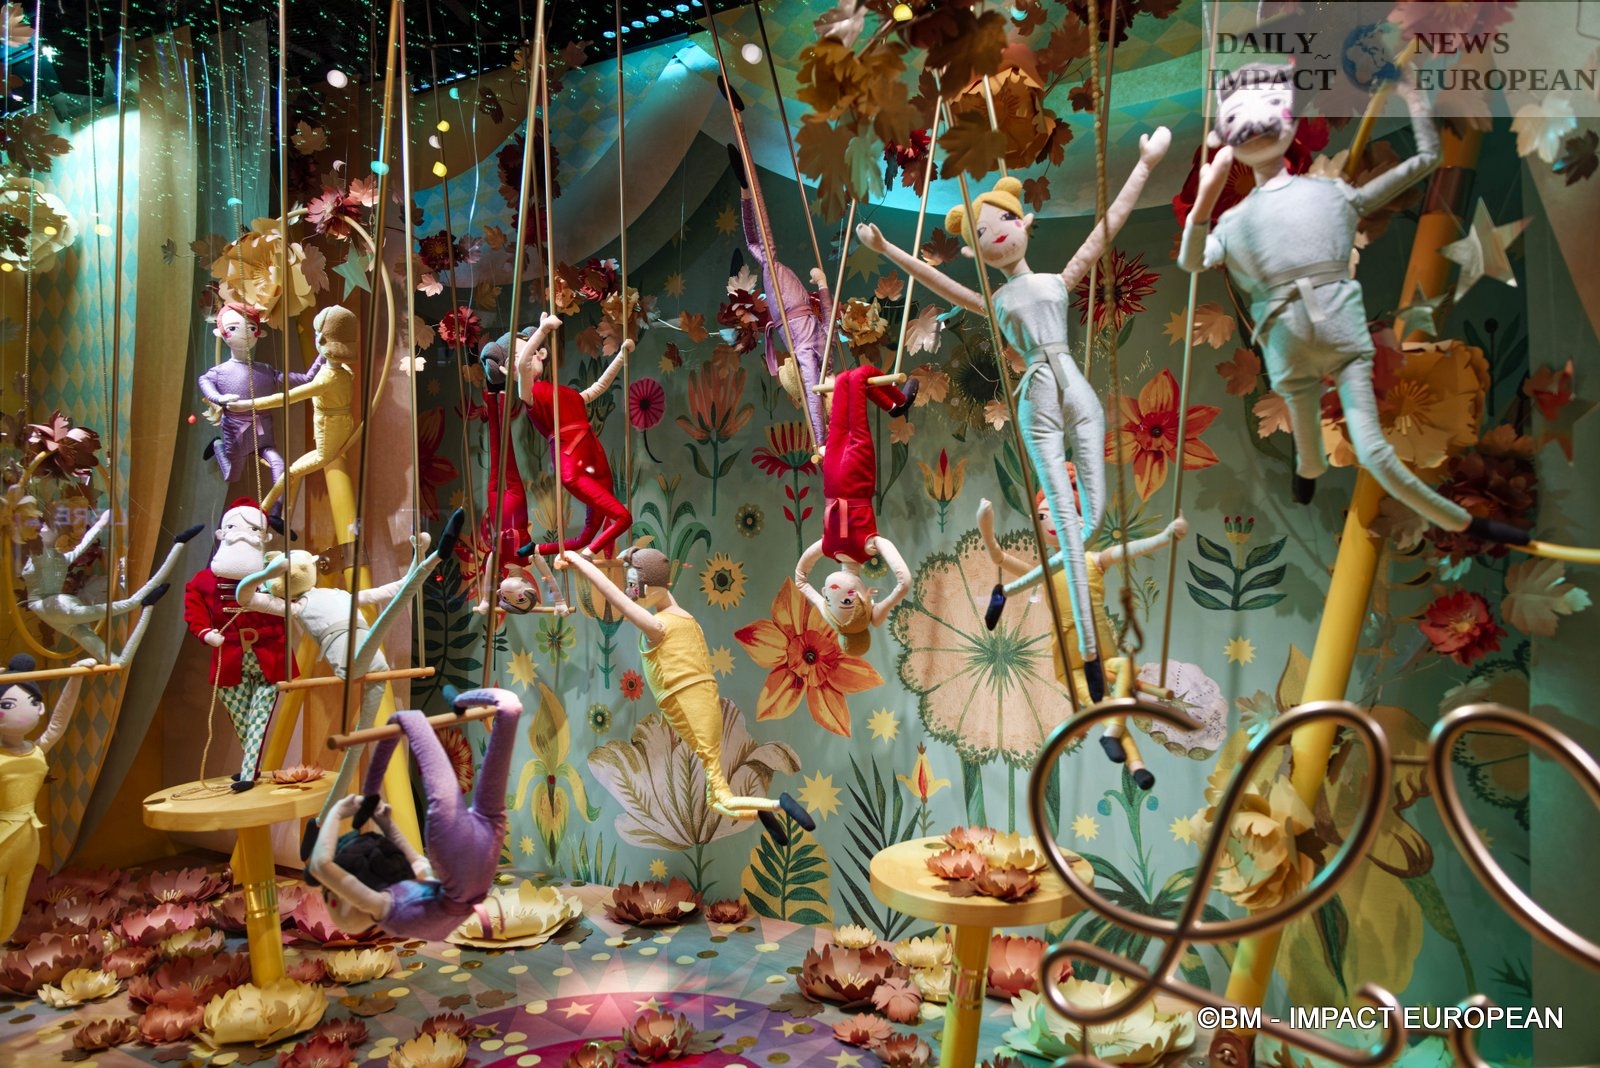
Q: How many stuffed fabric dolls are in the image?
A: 15